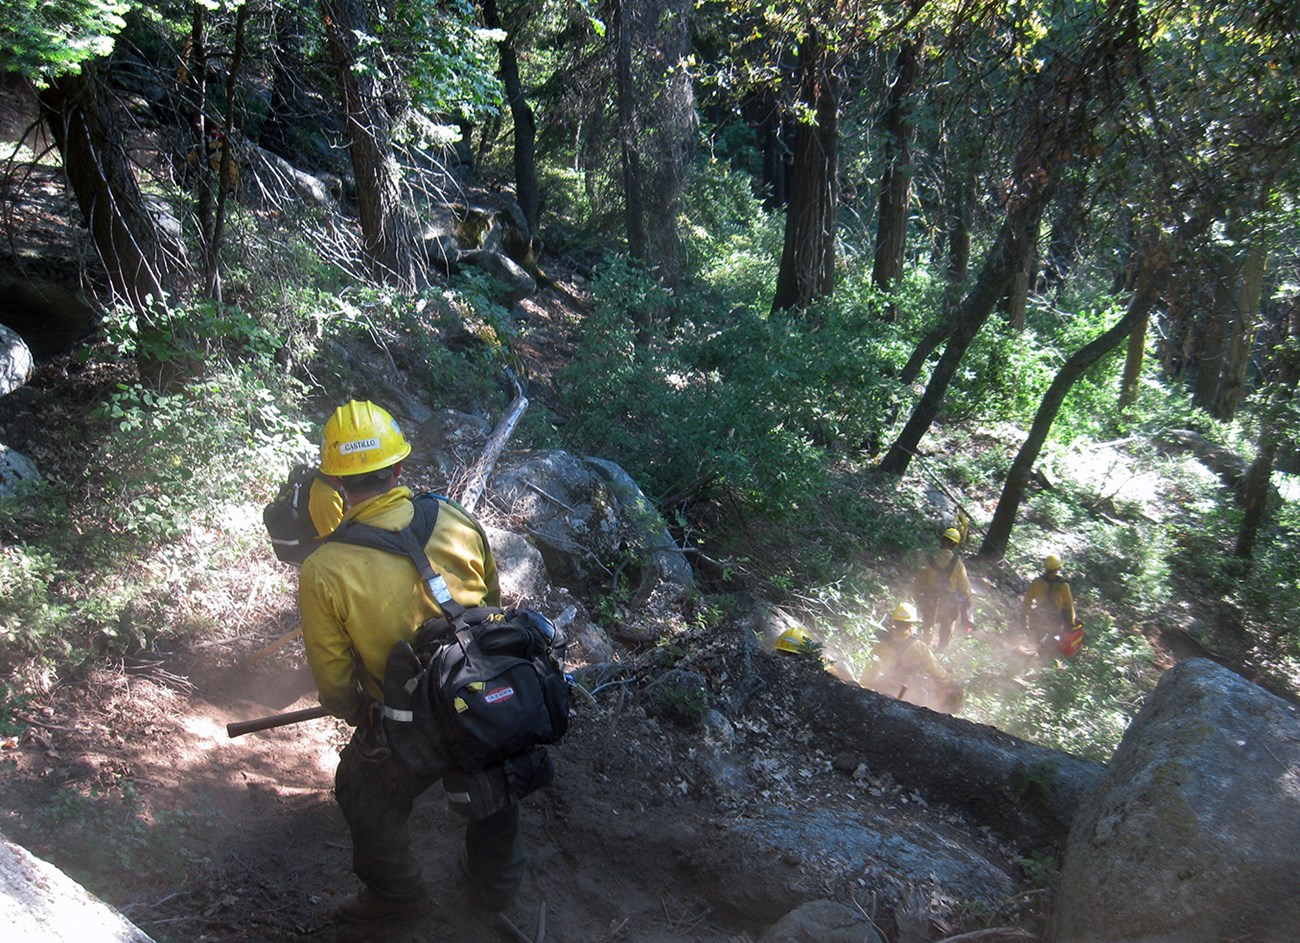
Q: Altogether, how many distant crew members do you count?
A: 4